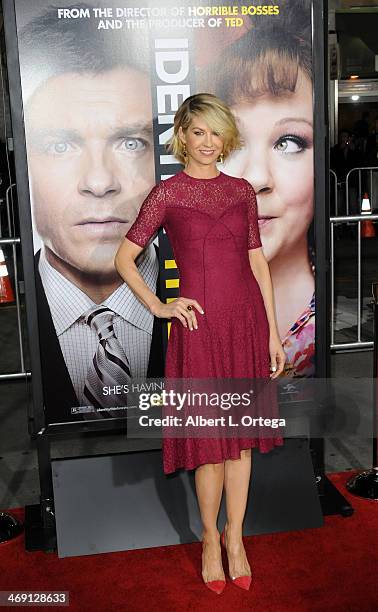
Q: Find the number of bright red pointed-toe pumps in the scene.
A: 2